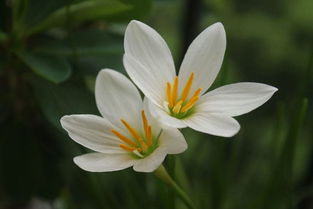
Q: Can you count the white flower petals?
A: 12